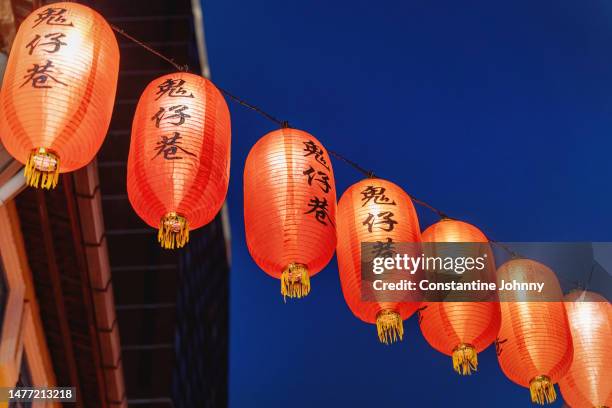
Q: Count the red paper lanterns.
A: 7